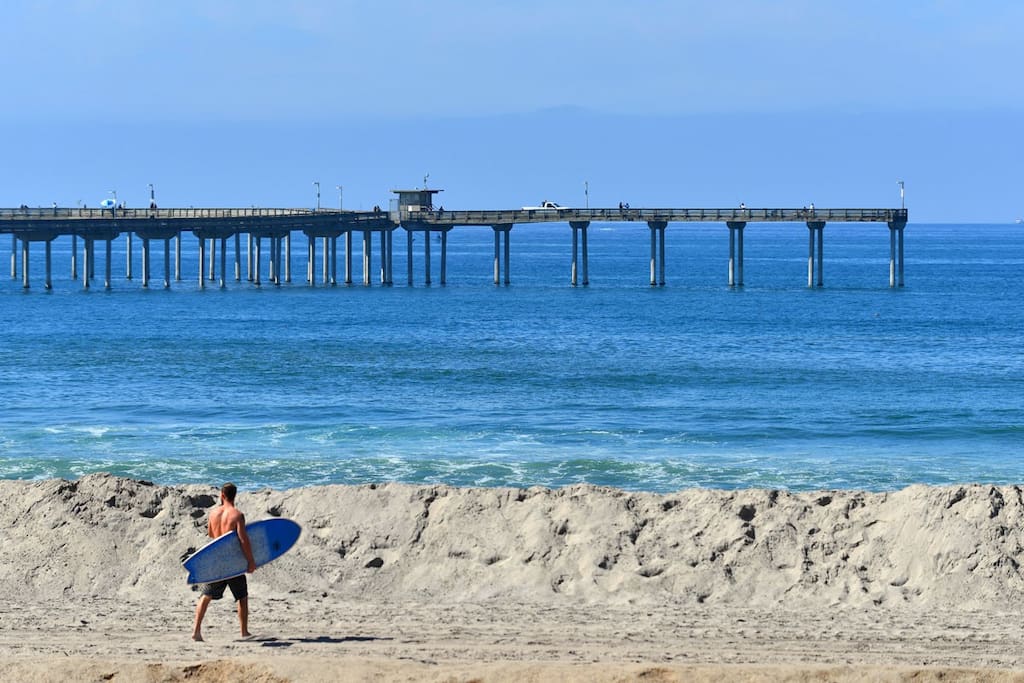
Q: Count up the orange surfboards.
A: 0